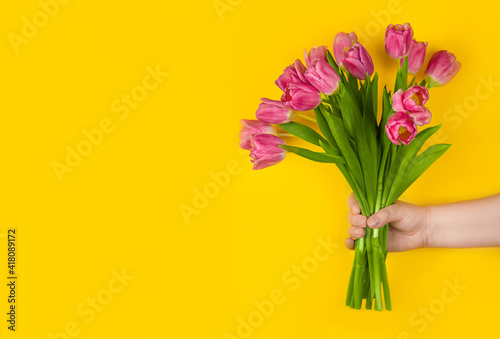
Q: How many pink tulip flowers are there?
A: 14